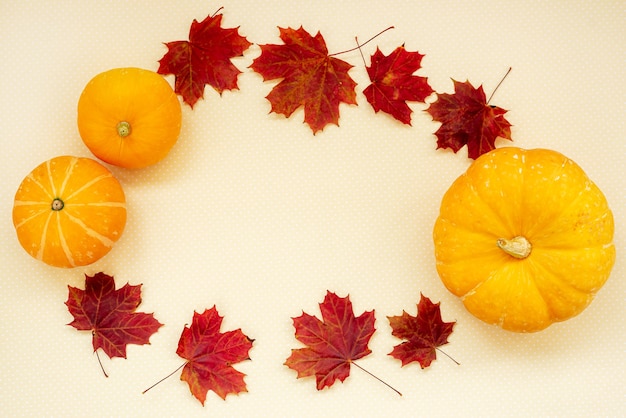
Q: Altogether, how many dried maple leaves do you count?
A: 8